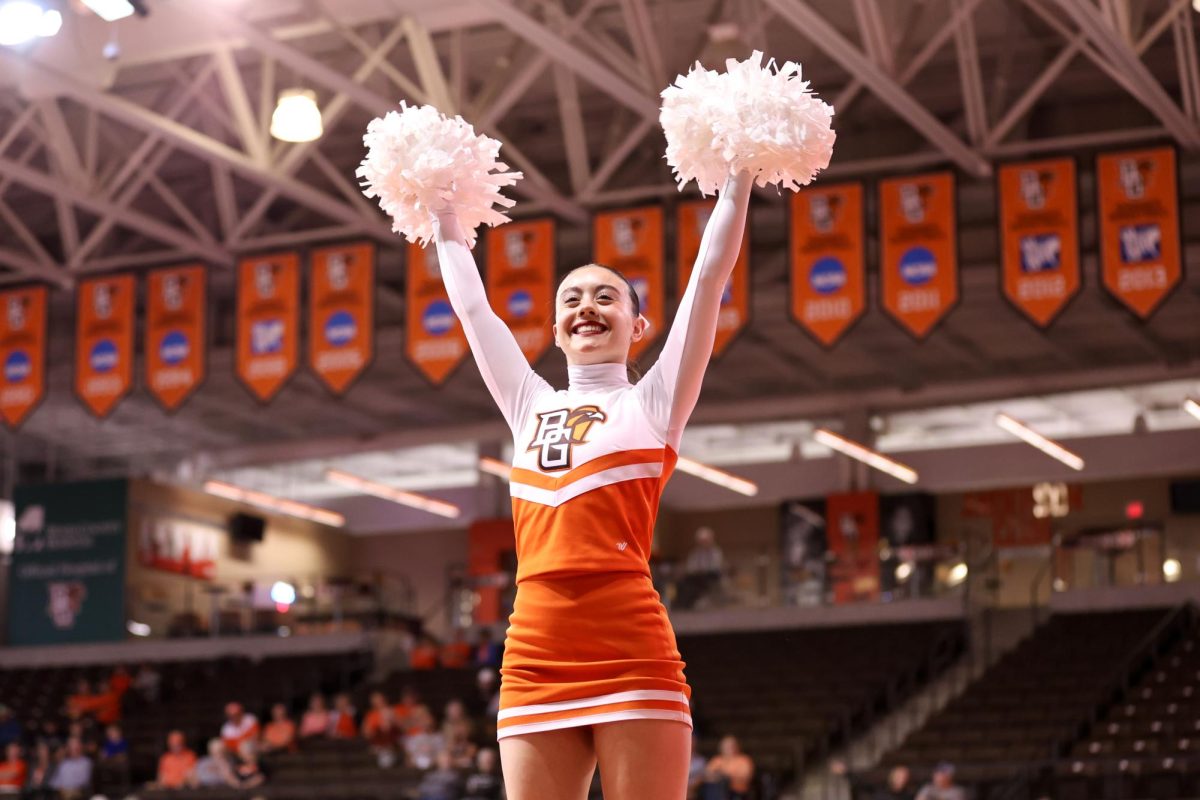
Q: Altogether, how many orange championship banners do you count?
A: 13